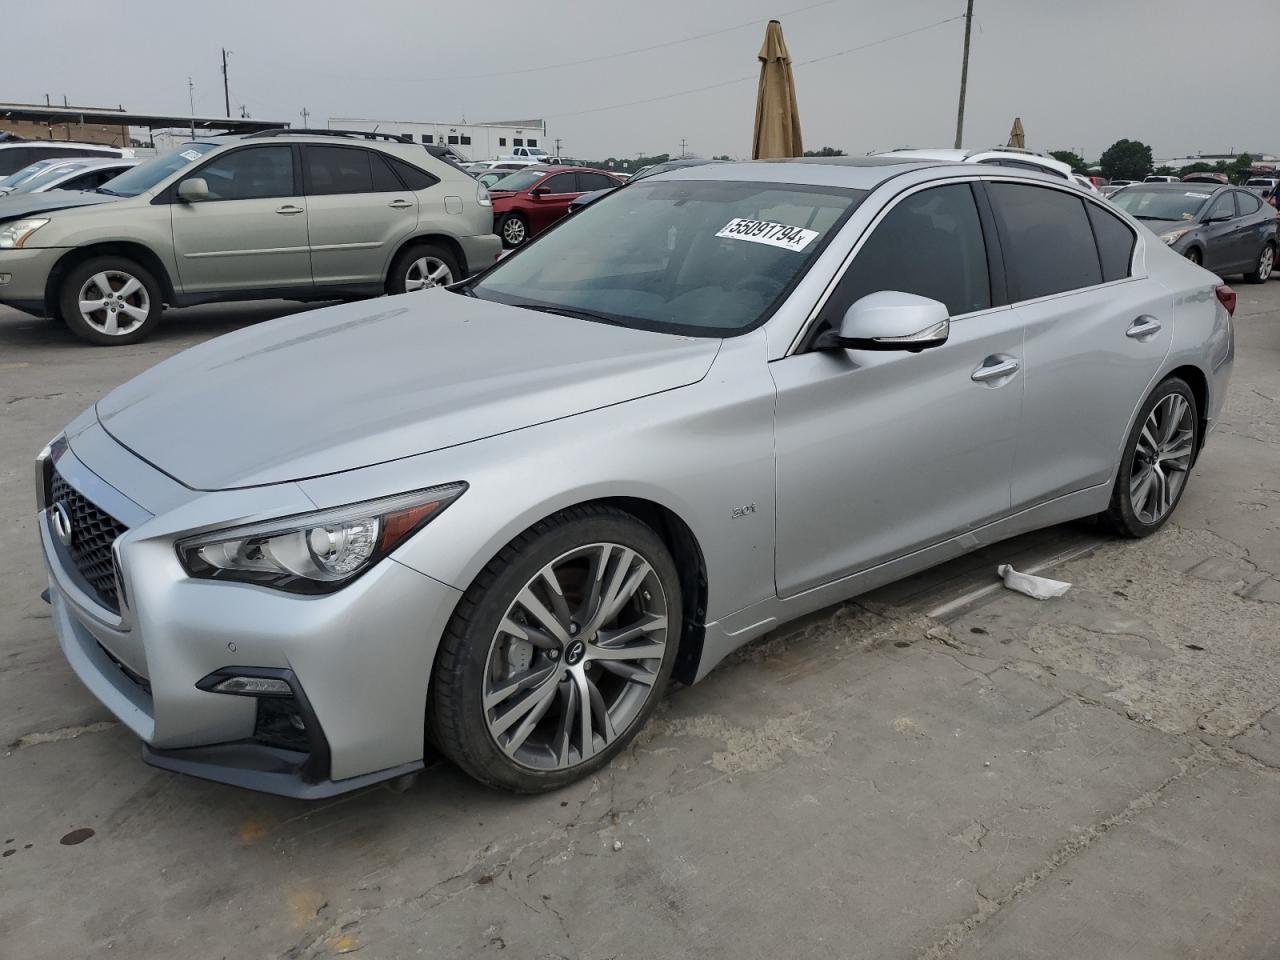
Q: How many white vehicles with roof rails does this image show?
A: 2